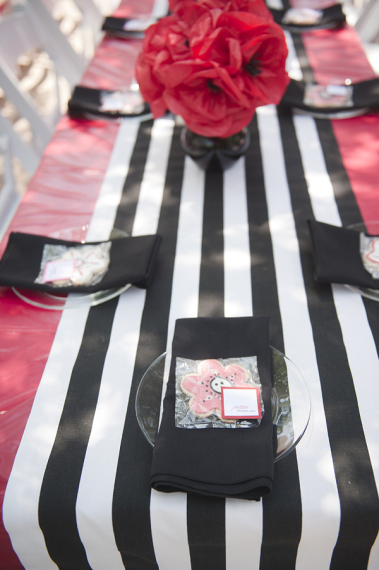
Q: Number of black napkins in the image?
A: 7